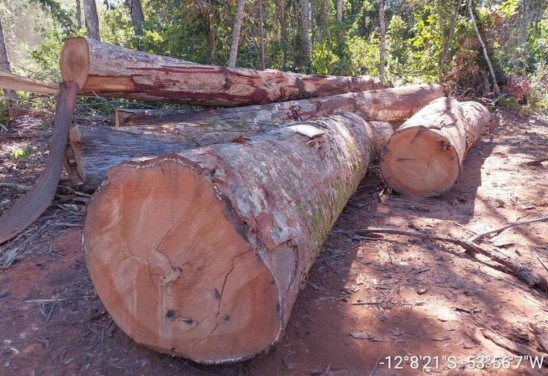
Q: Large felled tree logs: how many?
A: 5